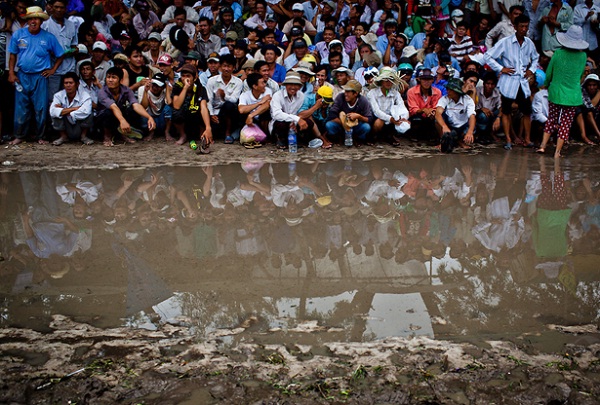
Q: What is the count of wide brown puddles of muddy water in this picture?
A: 1